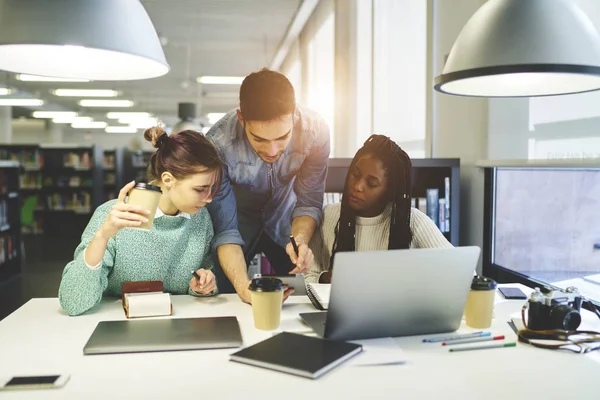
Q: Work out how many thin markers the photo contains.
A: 4